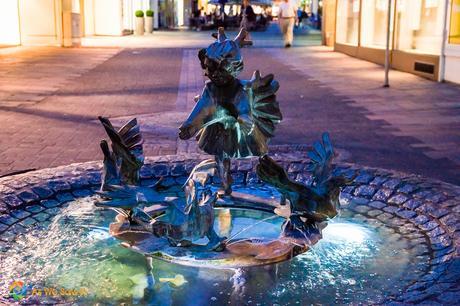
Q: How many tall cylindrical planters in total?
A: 2